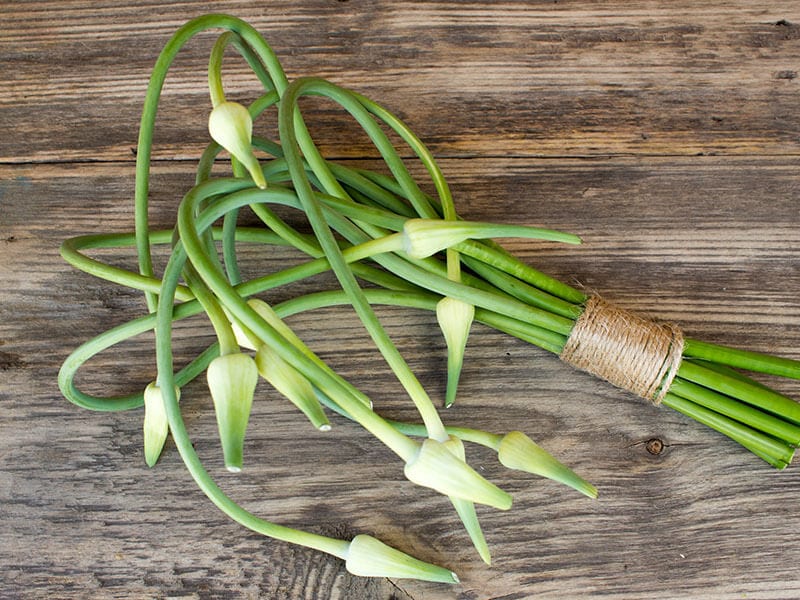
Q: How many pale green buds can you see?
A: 11